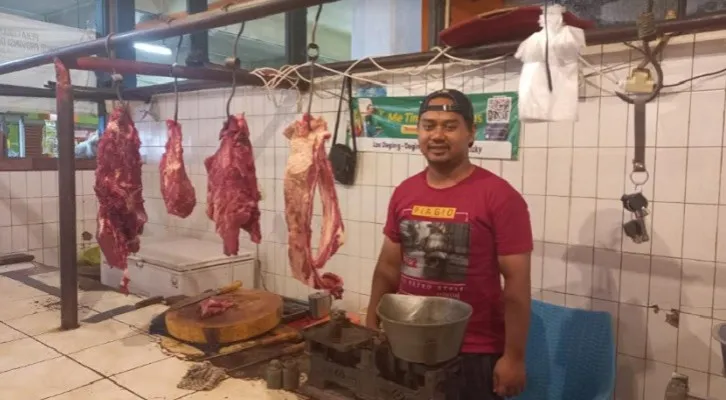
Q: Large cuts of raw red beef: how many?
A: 4